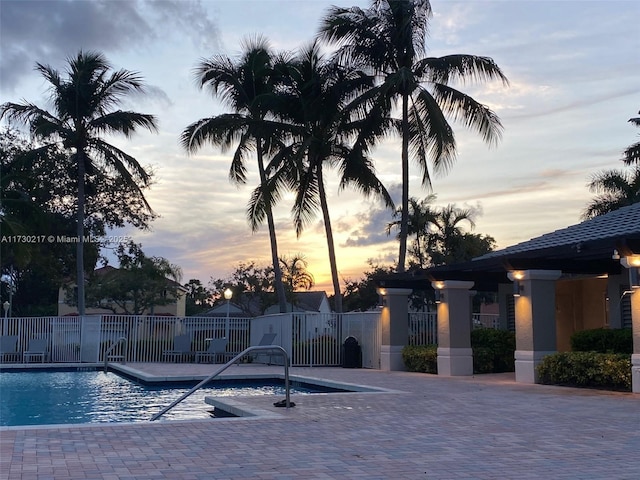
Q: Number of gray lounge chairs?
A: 5